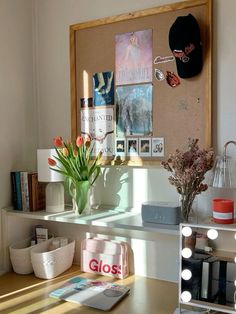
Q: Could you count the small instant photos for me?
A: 4